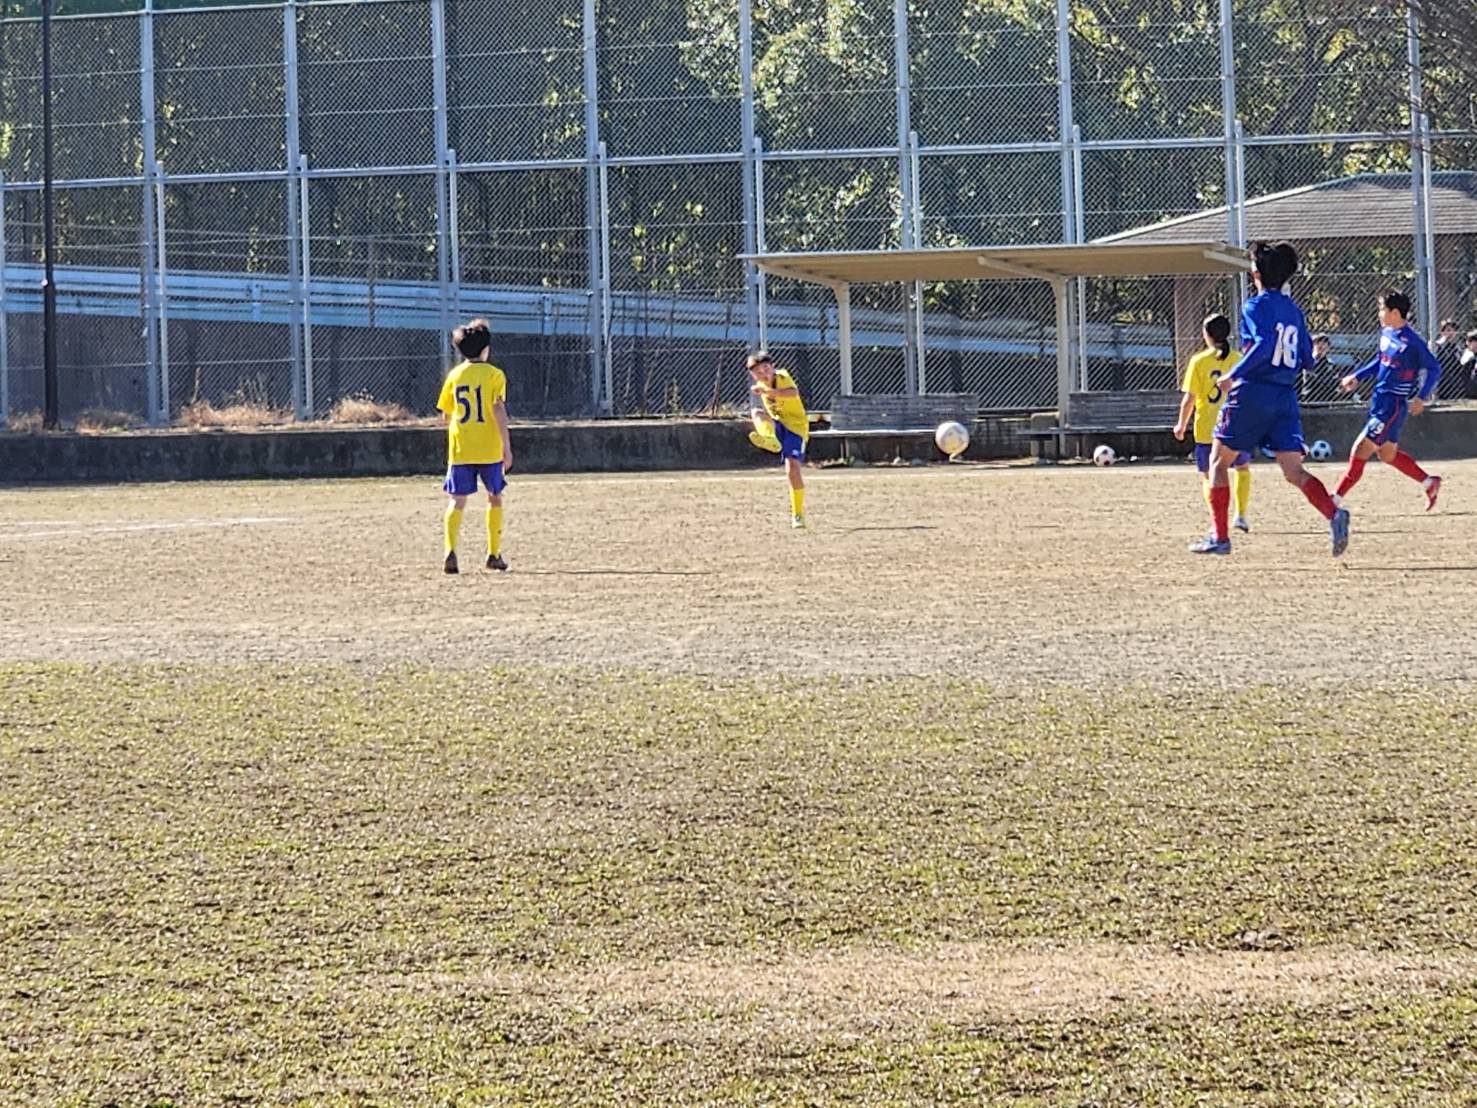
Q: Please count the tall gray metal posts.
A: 9